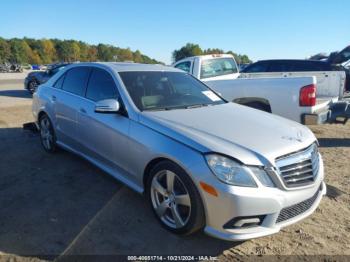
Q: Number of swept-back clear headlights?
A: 1